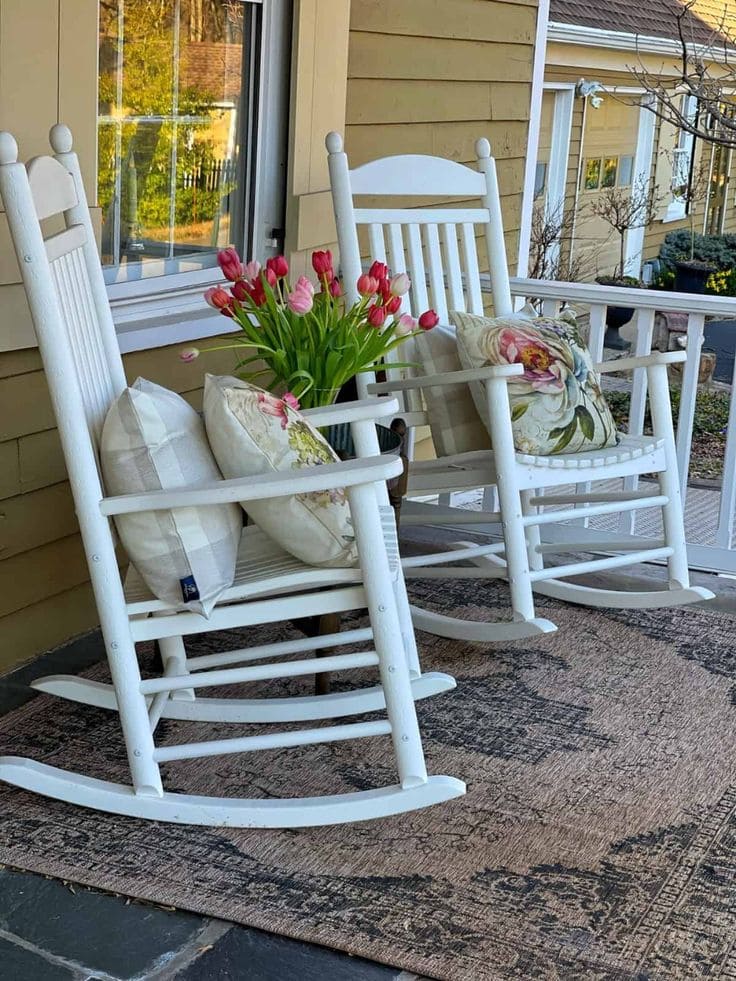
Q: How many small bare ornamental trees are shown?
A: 2